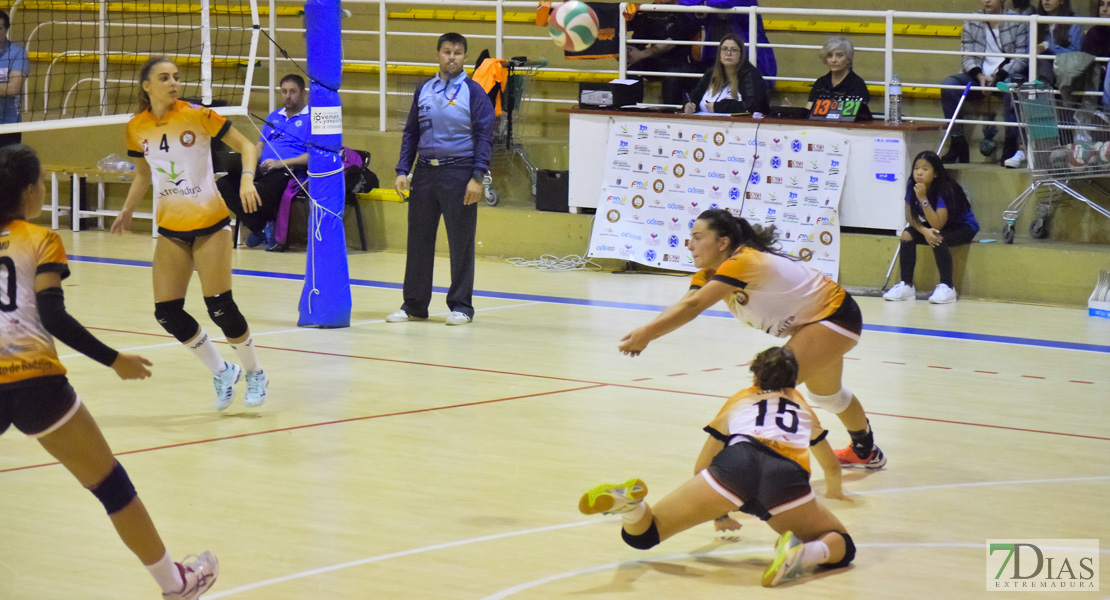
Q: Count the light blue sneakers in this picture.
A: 2